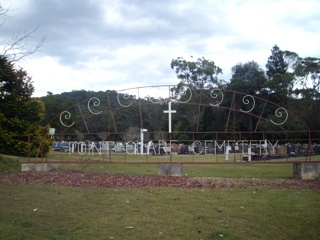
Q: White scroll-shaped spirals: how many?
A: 8